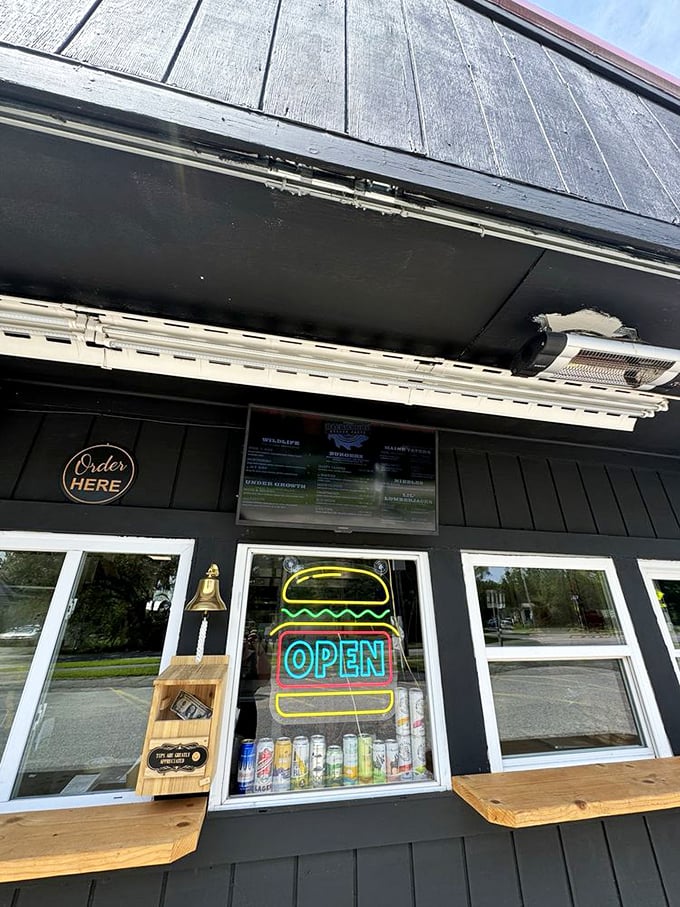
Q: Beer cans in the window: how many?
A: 14